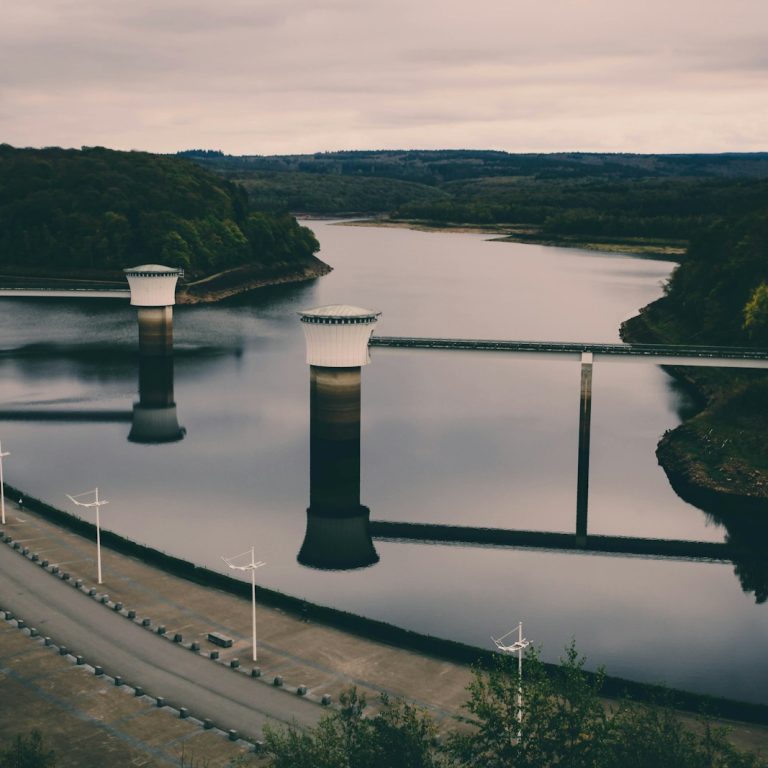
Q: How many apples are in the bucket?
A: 0